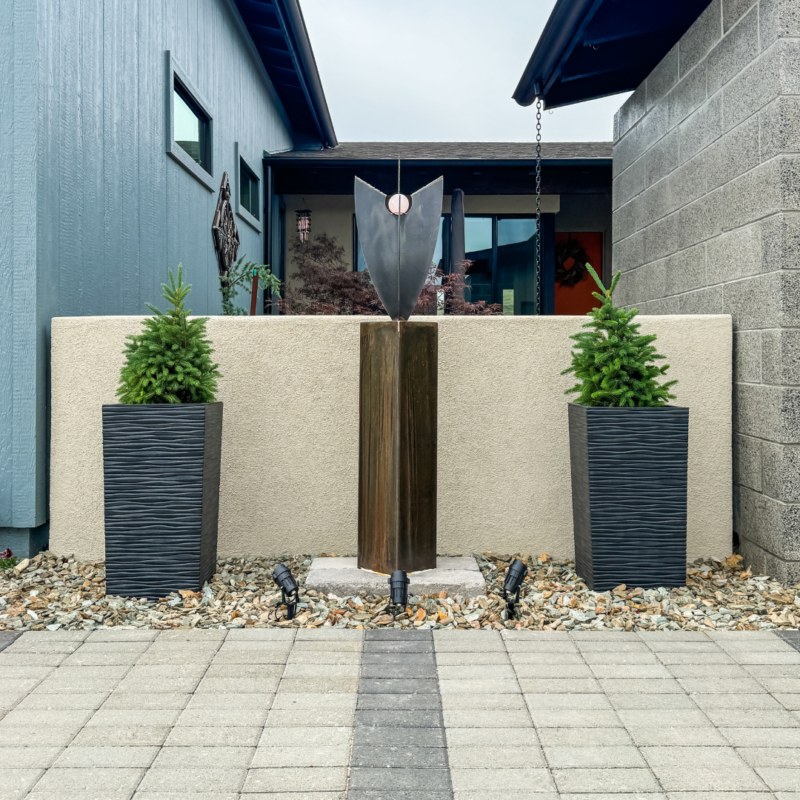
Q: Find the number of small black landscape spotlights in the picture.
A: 3